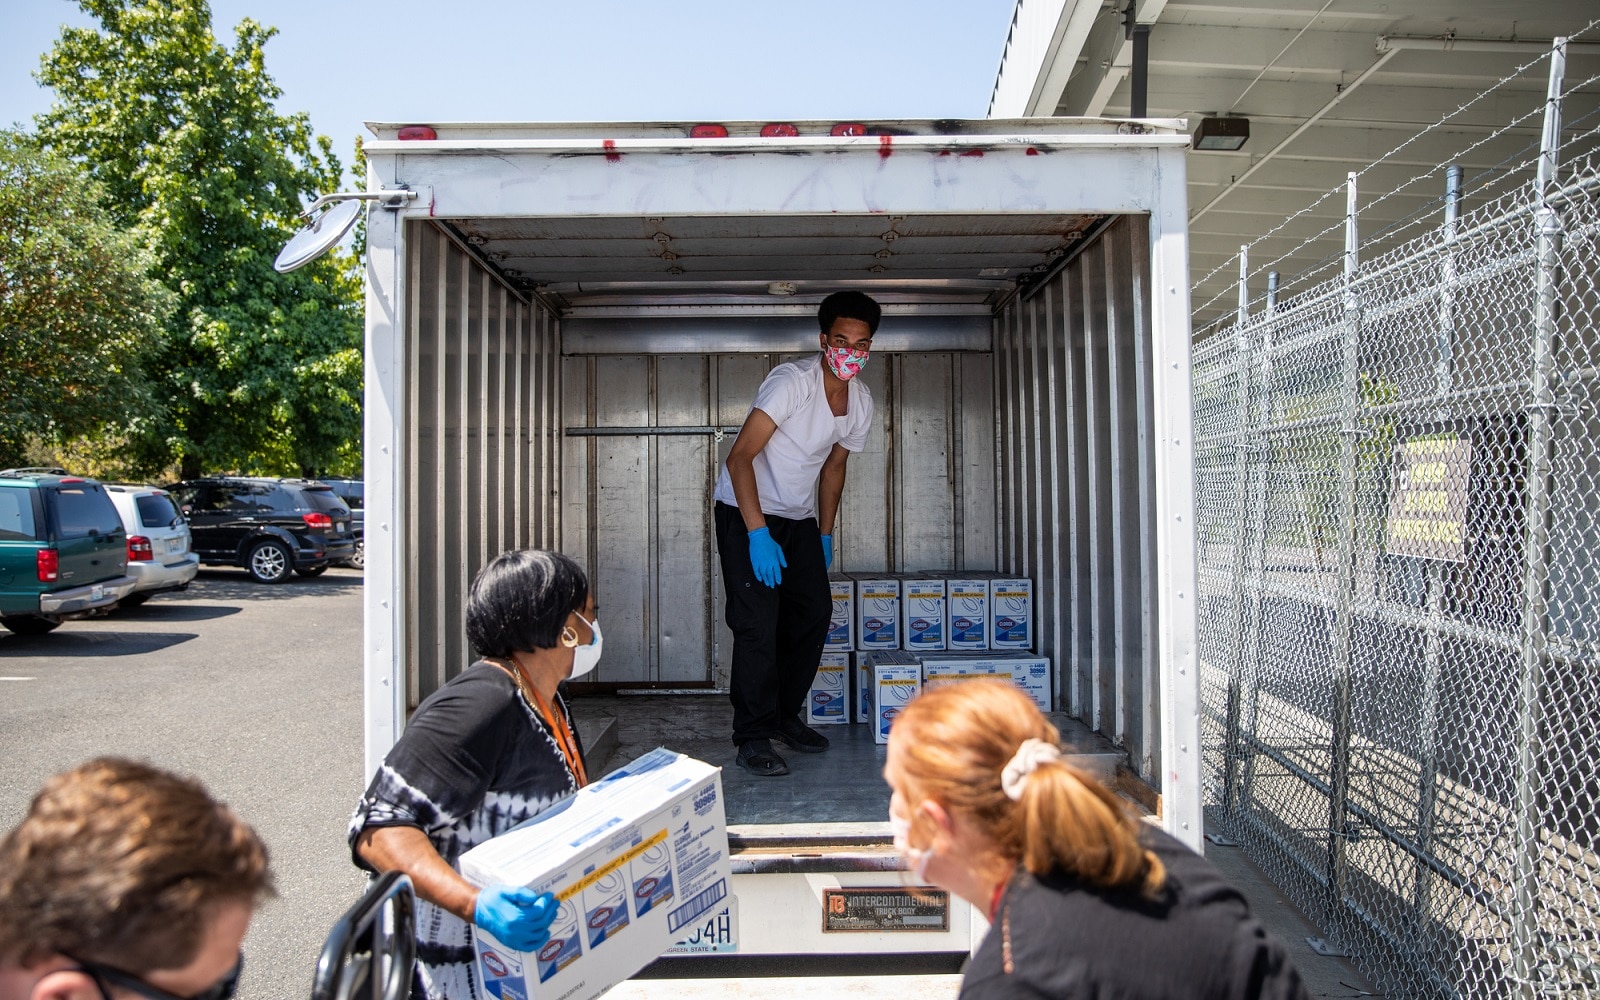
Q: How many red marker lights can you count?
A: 4